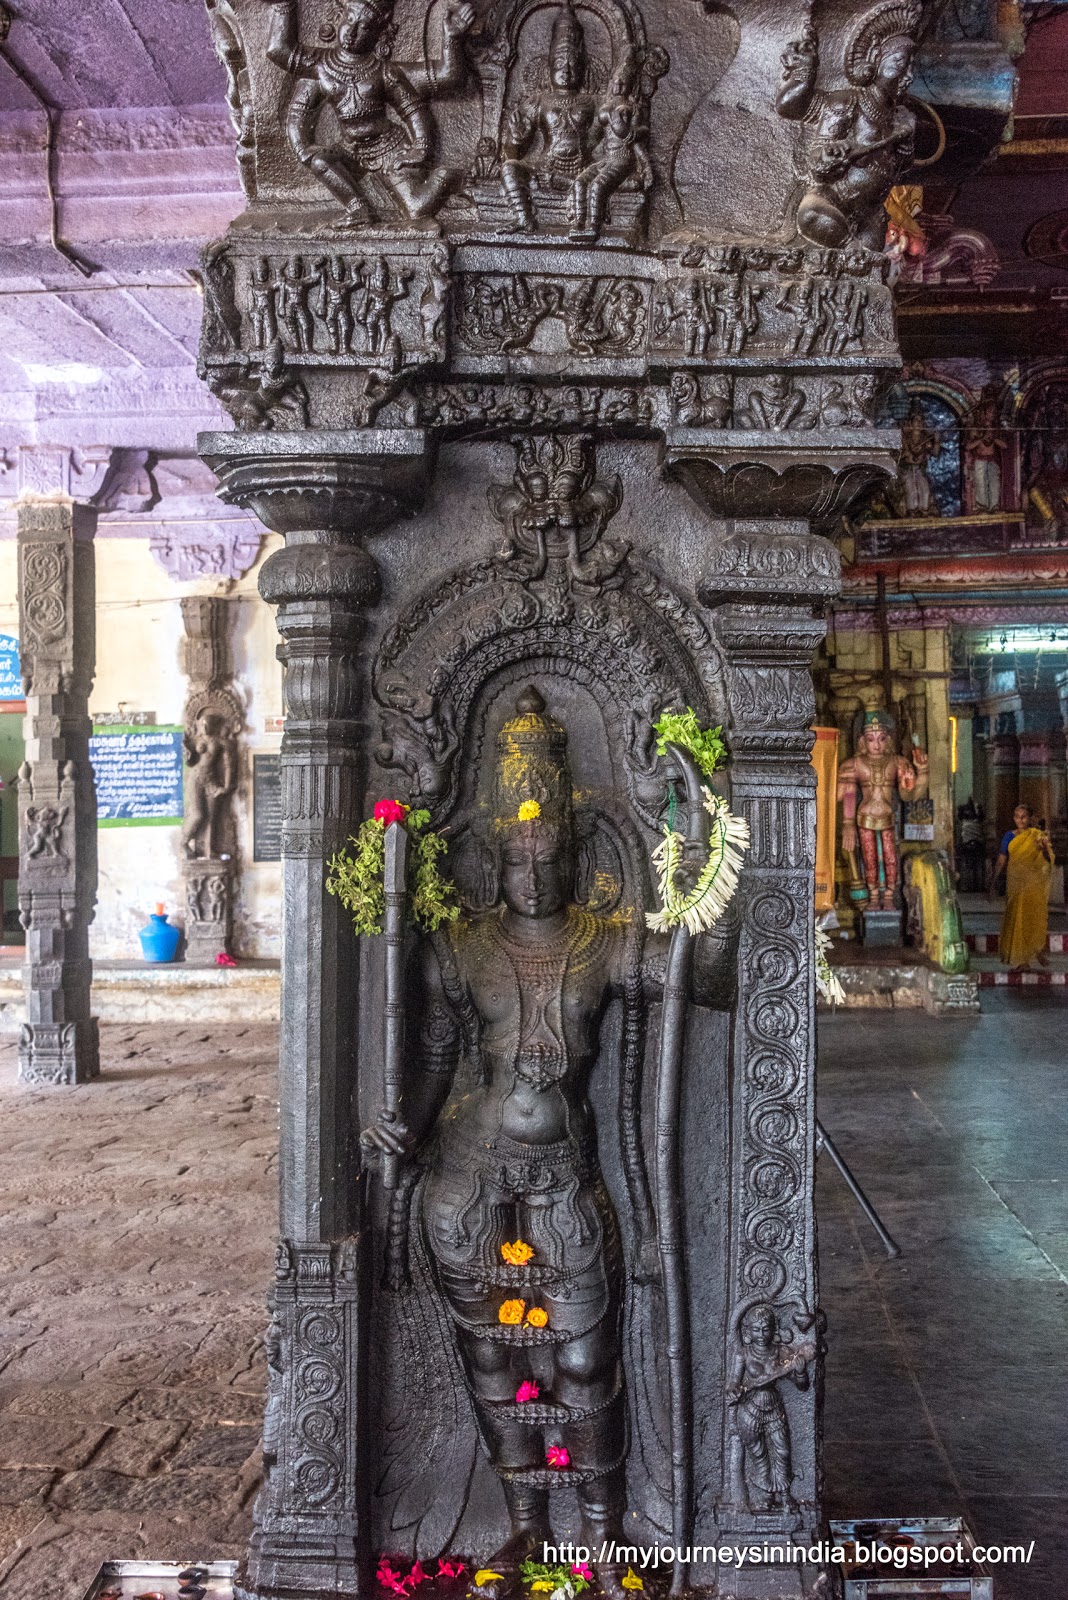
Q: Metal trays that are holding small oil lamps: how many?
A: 2